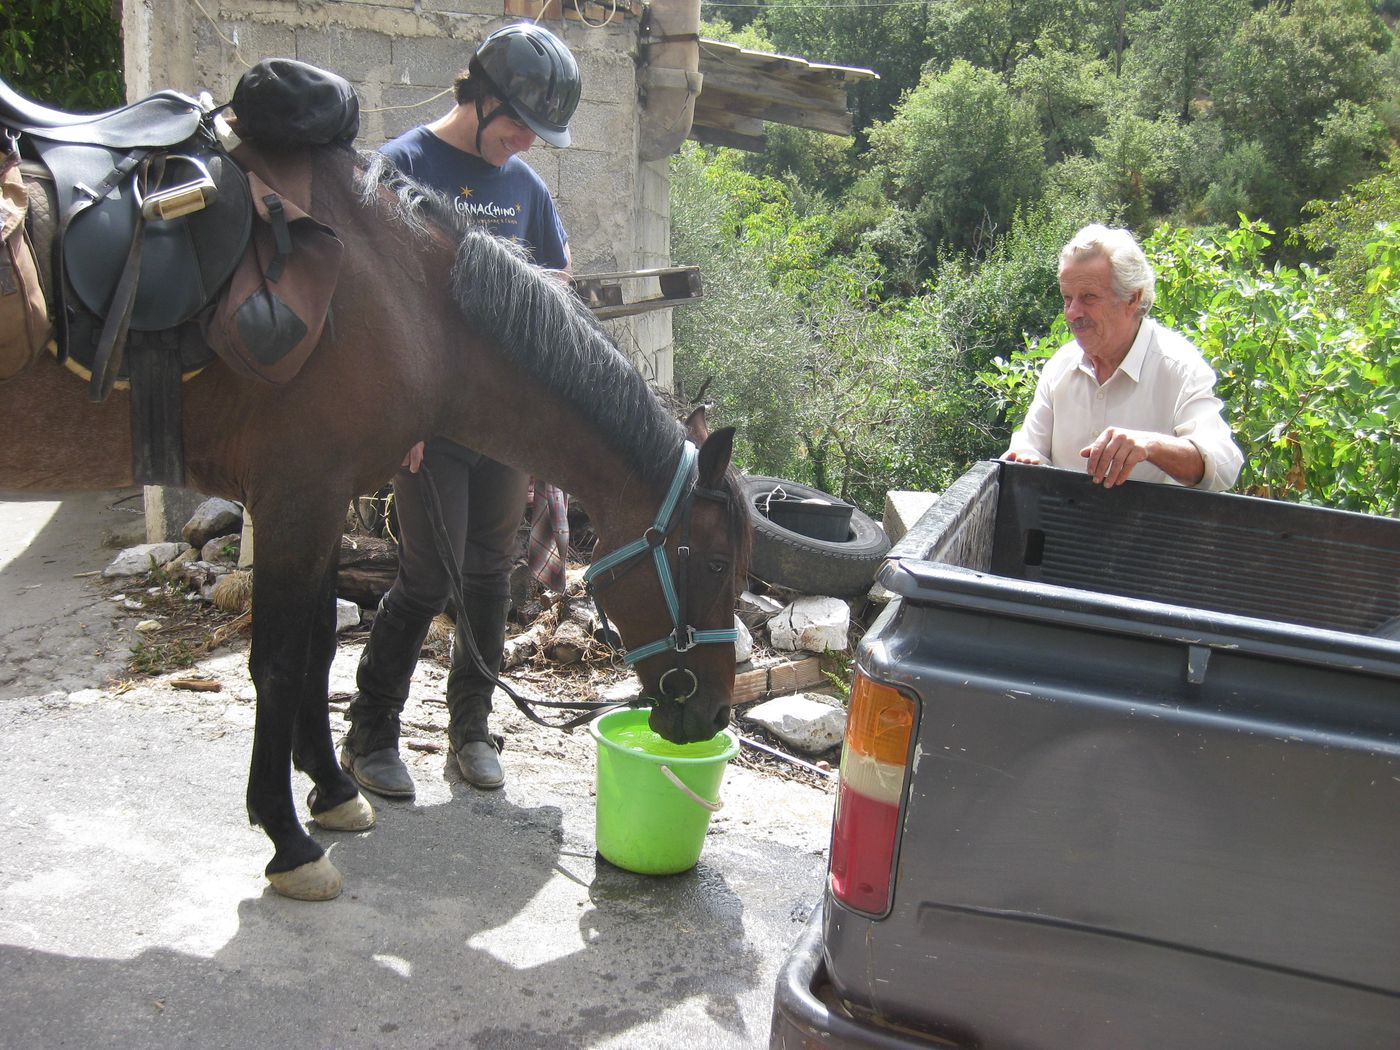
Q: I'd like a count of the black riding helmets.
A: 1